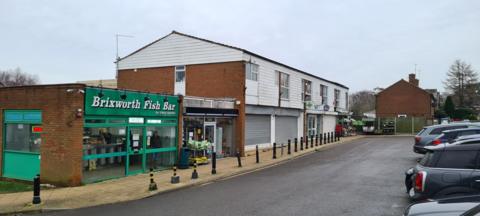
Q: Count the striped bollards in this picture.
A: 3